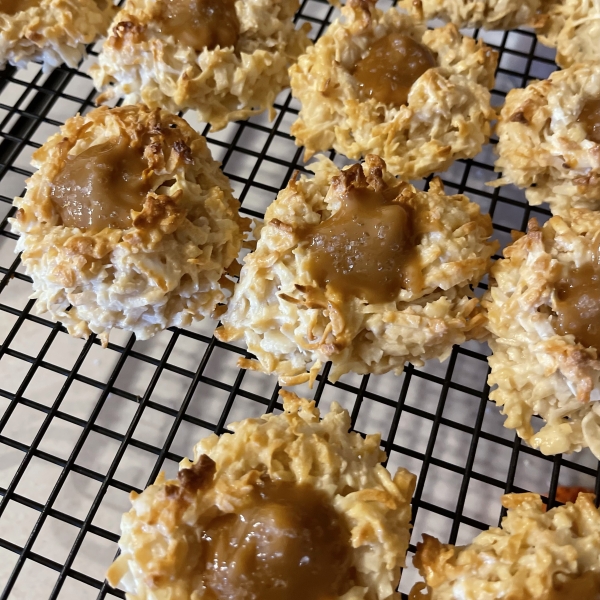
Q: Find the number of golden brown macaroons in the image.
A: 11